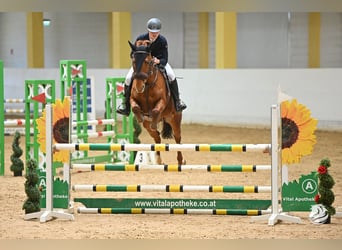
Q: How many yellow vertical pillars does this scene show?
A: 5